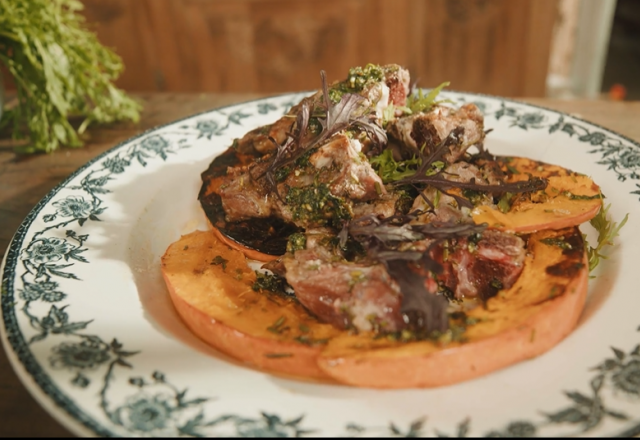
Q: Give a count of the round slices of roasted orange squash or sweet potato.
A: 4